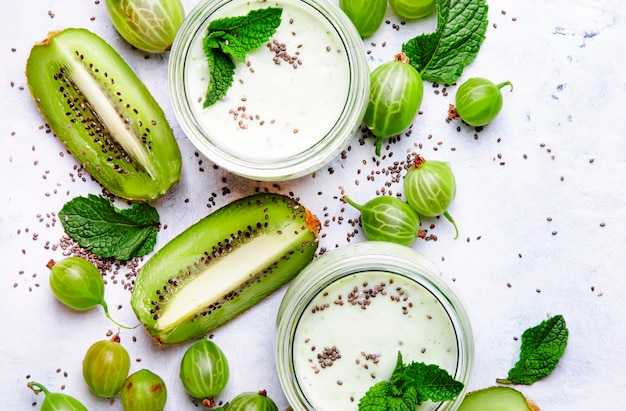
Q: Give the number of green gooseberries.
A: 13